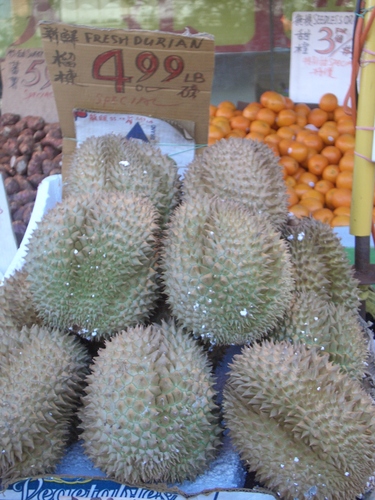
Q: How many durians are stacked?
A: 10